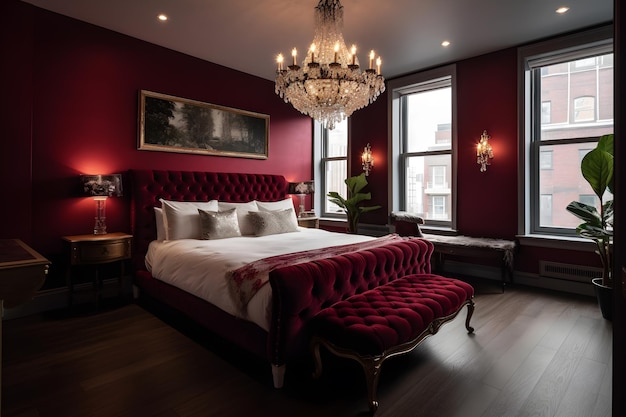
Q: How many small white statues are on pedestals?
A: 0